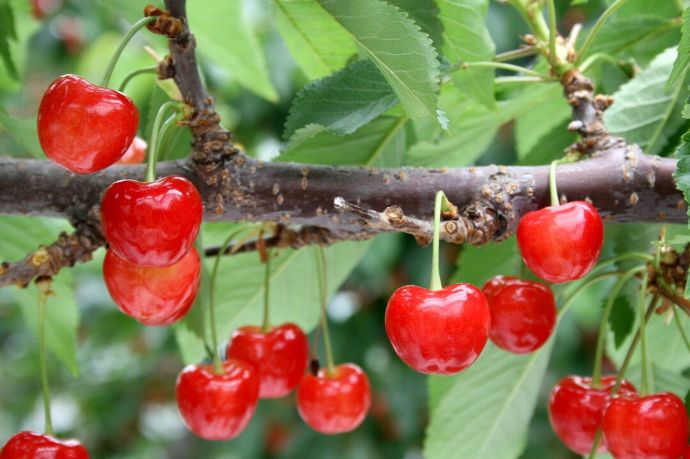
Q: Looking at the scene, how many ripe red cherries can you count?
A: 13